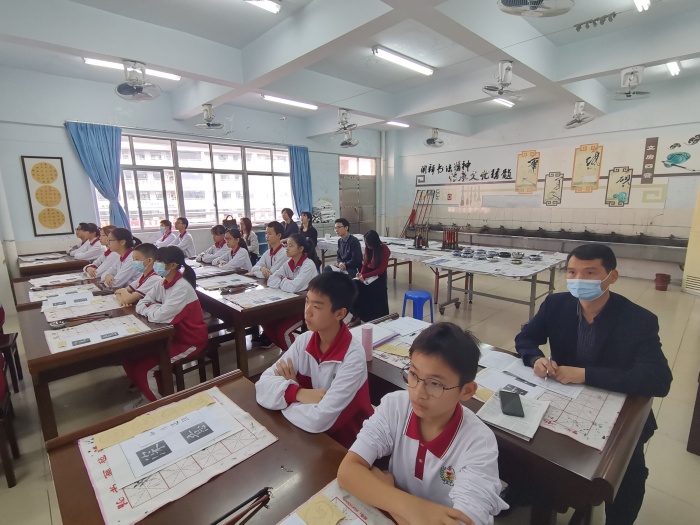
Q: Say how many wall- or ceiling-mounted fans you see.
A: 9